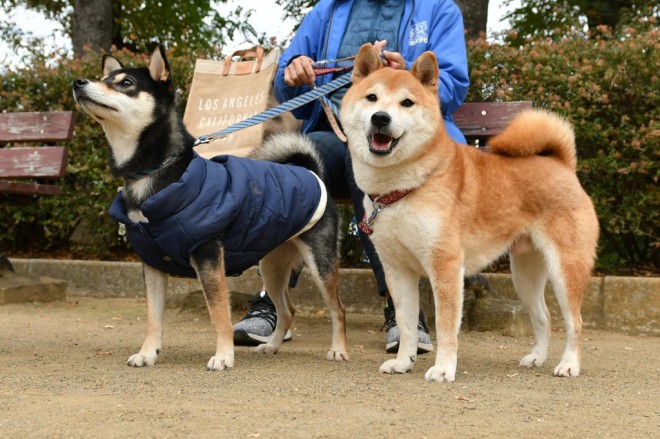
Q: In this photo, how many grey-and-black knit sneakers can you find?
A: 2